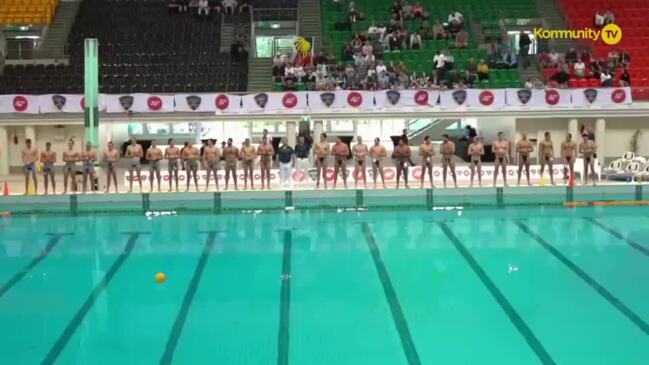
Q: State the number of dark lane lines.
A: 8